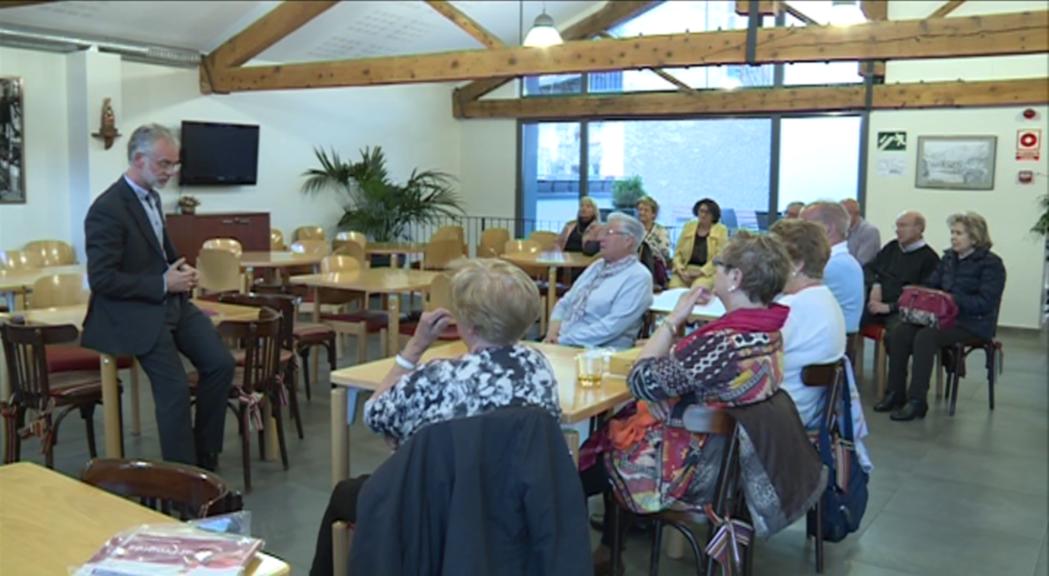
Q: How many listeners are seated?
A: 12